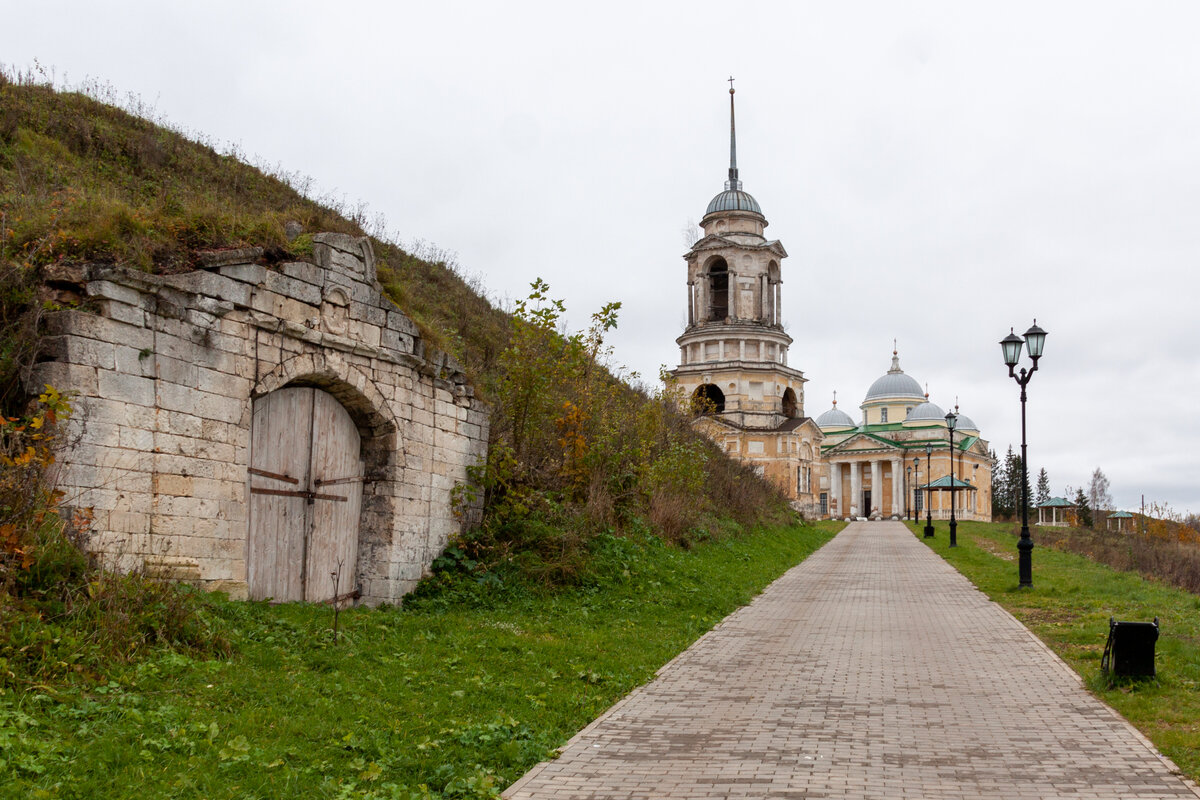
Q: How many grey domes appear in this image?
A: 5